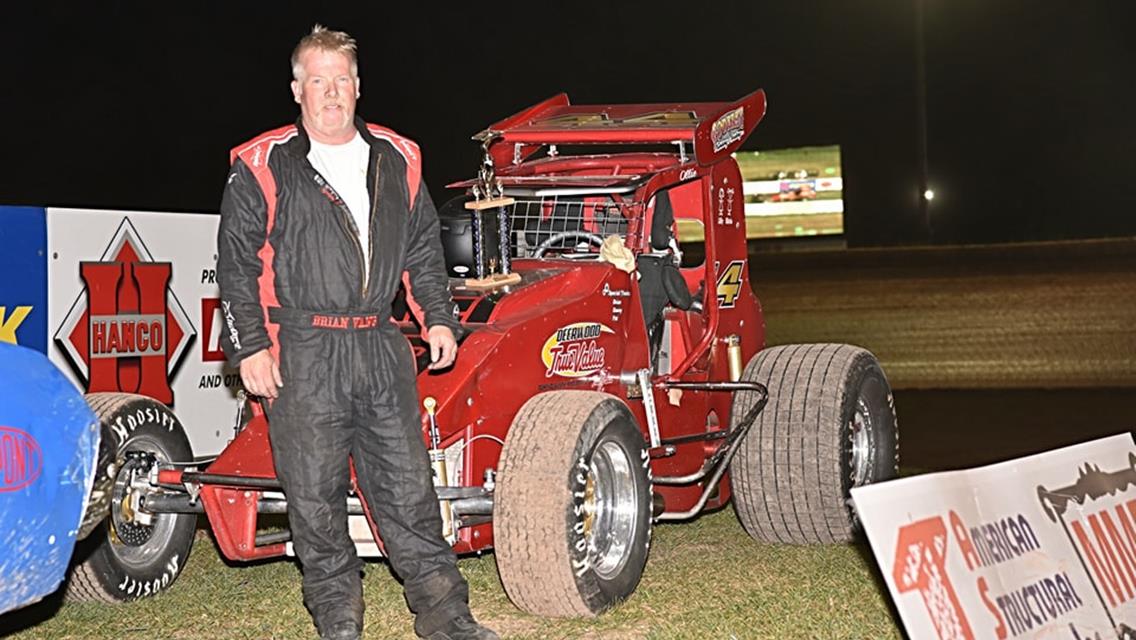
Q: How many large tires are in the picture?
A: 3